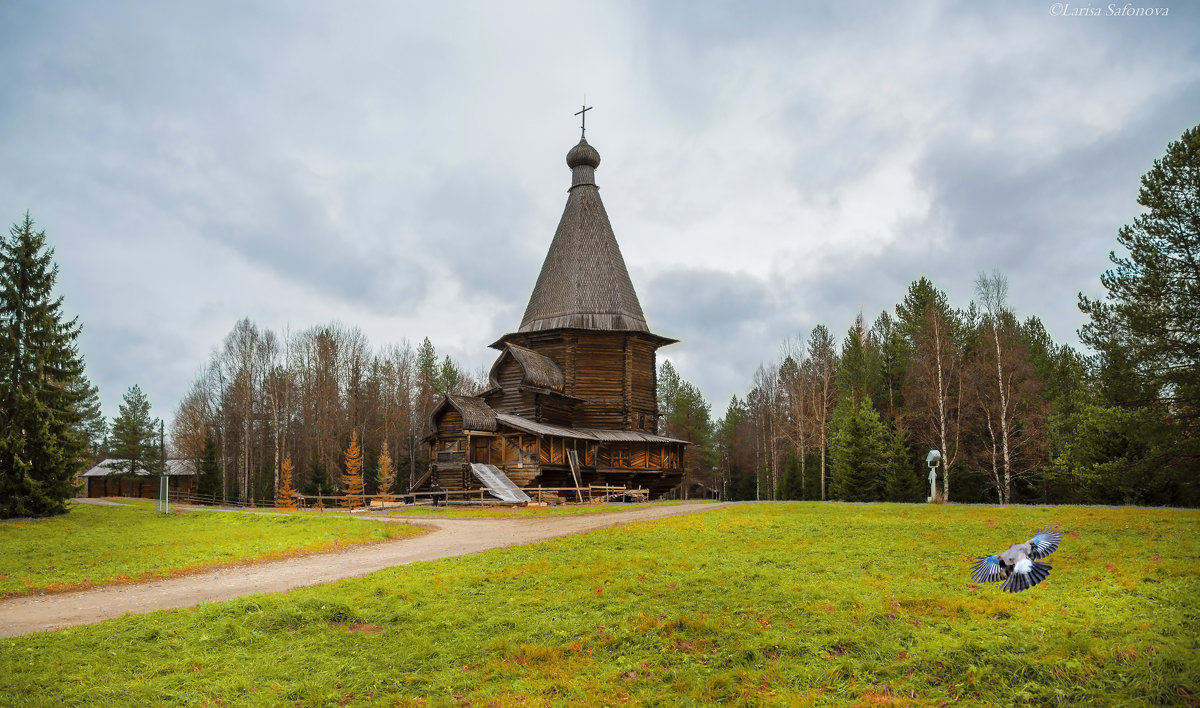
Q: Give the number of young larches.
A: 3